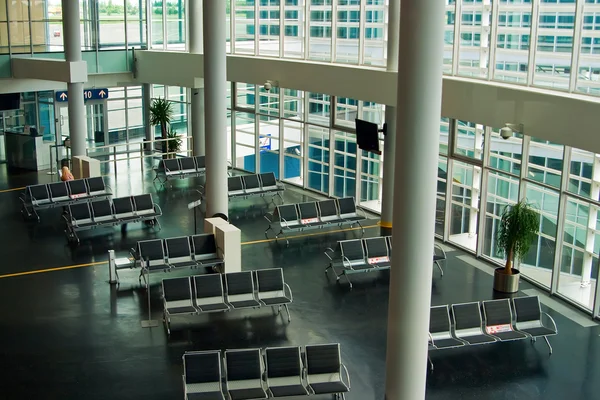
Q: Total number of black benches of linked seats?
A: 10